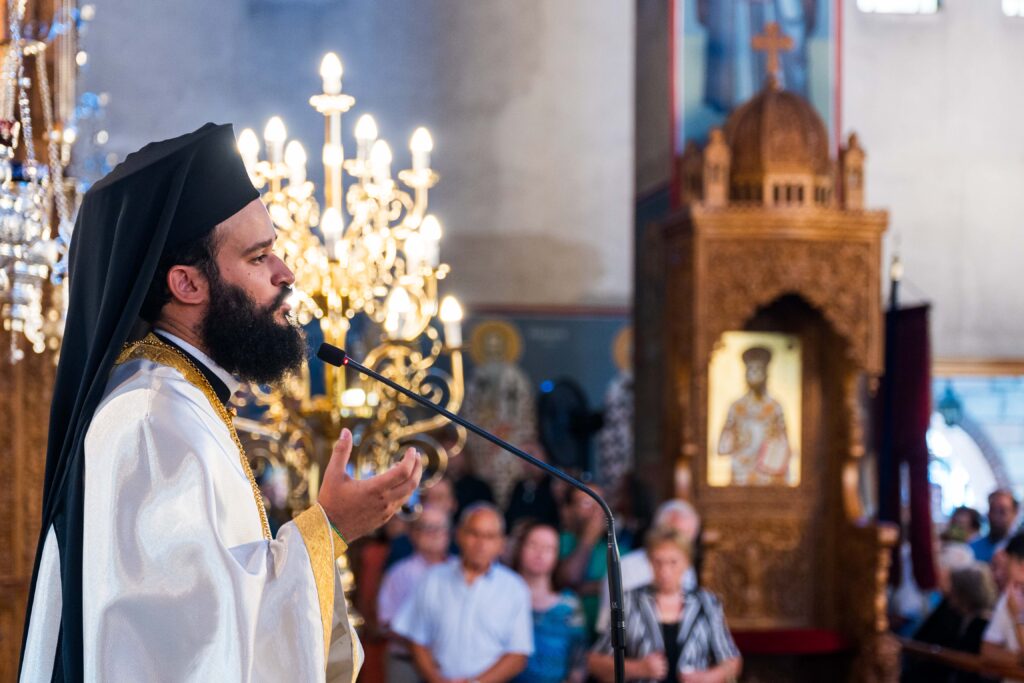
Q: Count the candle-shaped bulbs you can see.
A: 12